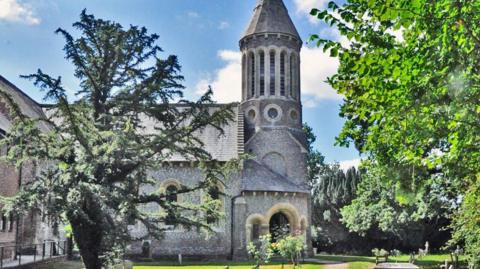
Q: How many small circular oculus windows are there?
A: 3